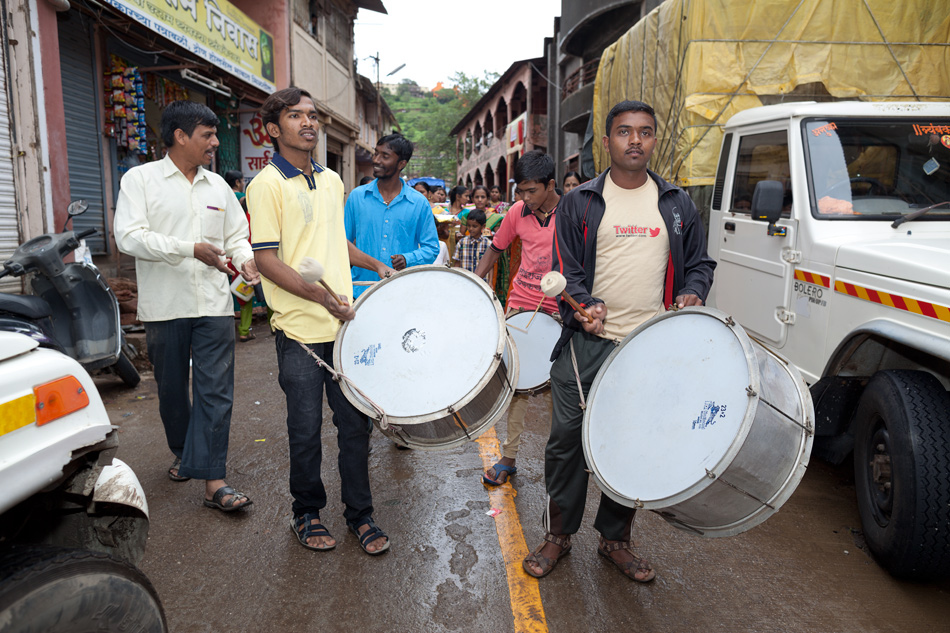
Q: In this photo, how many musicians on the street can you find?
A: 3